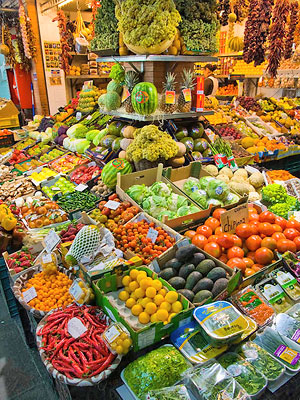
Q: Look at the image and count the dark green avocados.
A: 13